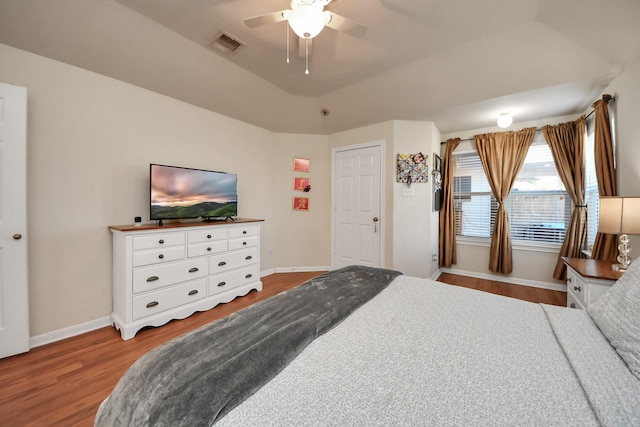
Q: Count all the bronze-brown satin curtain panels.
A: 4